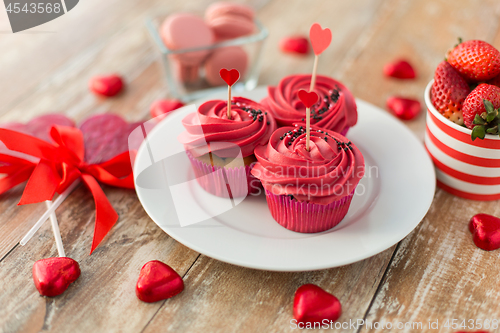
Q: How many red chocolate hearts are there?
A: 9